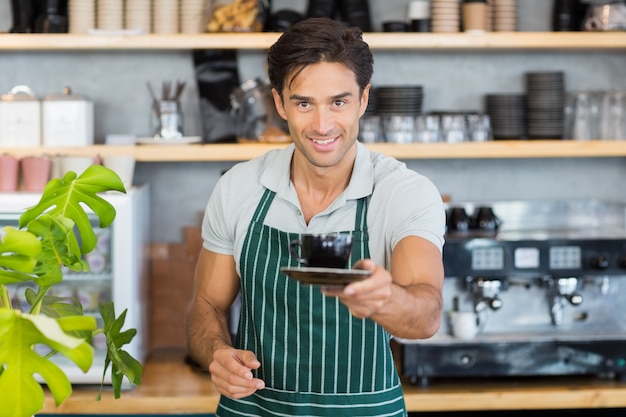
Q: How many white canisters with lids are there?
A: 2